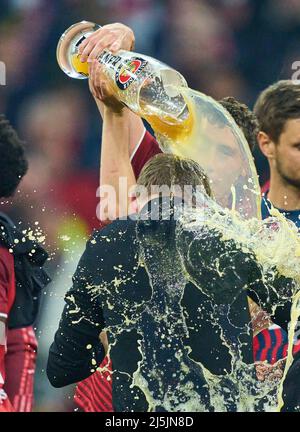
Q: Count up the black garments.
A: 2